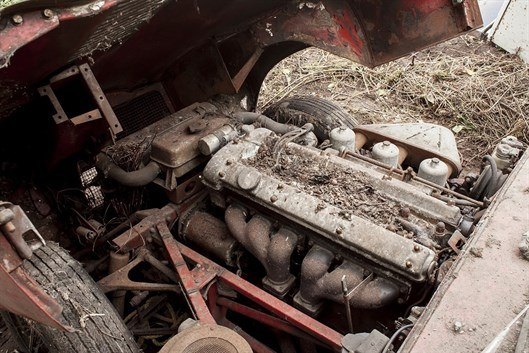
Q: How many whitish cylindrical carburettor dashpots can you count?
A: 3